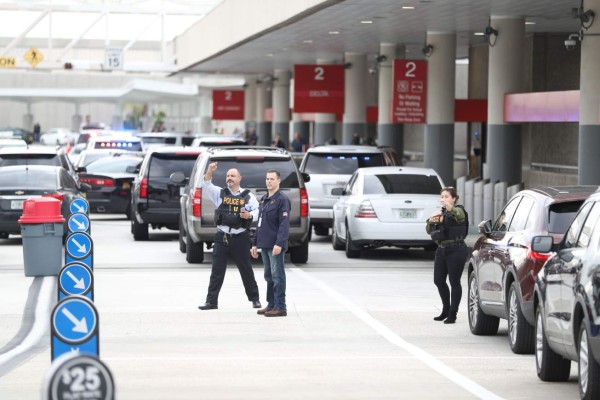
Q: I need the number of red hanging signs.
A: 3